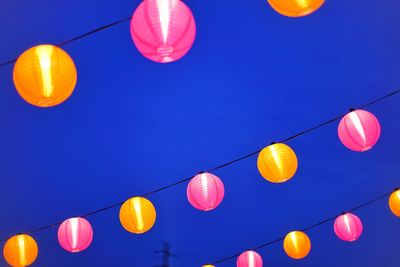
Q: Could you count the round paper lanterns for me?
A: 14